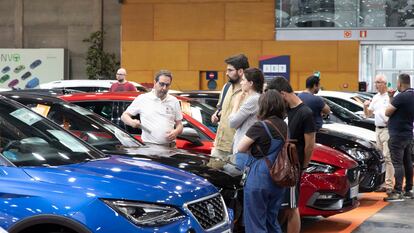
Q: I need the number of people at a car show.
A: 9